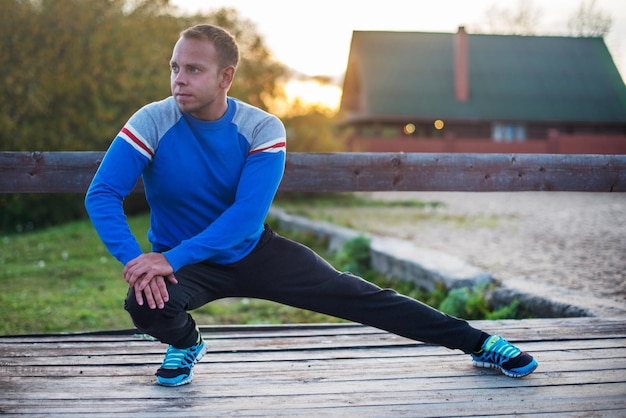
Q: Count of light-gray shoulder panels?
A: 2